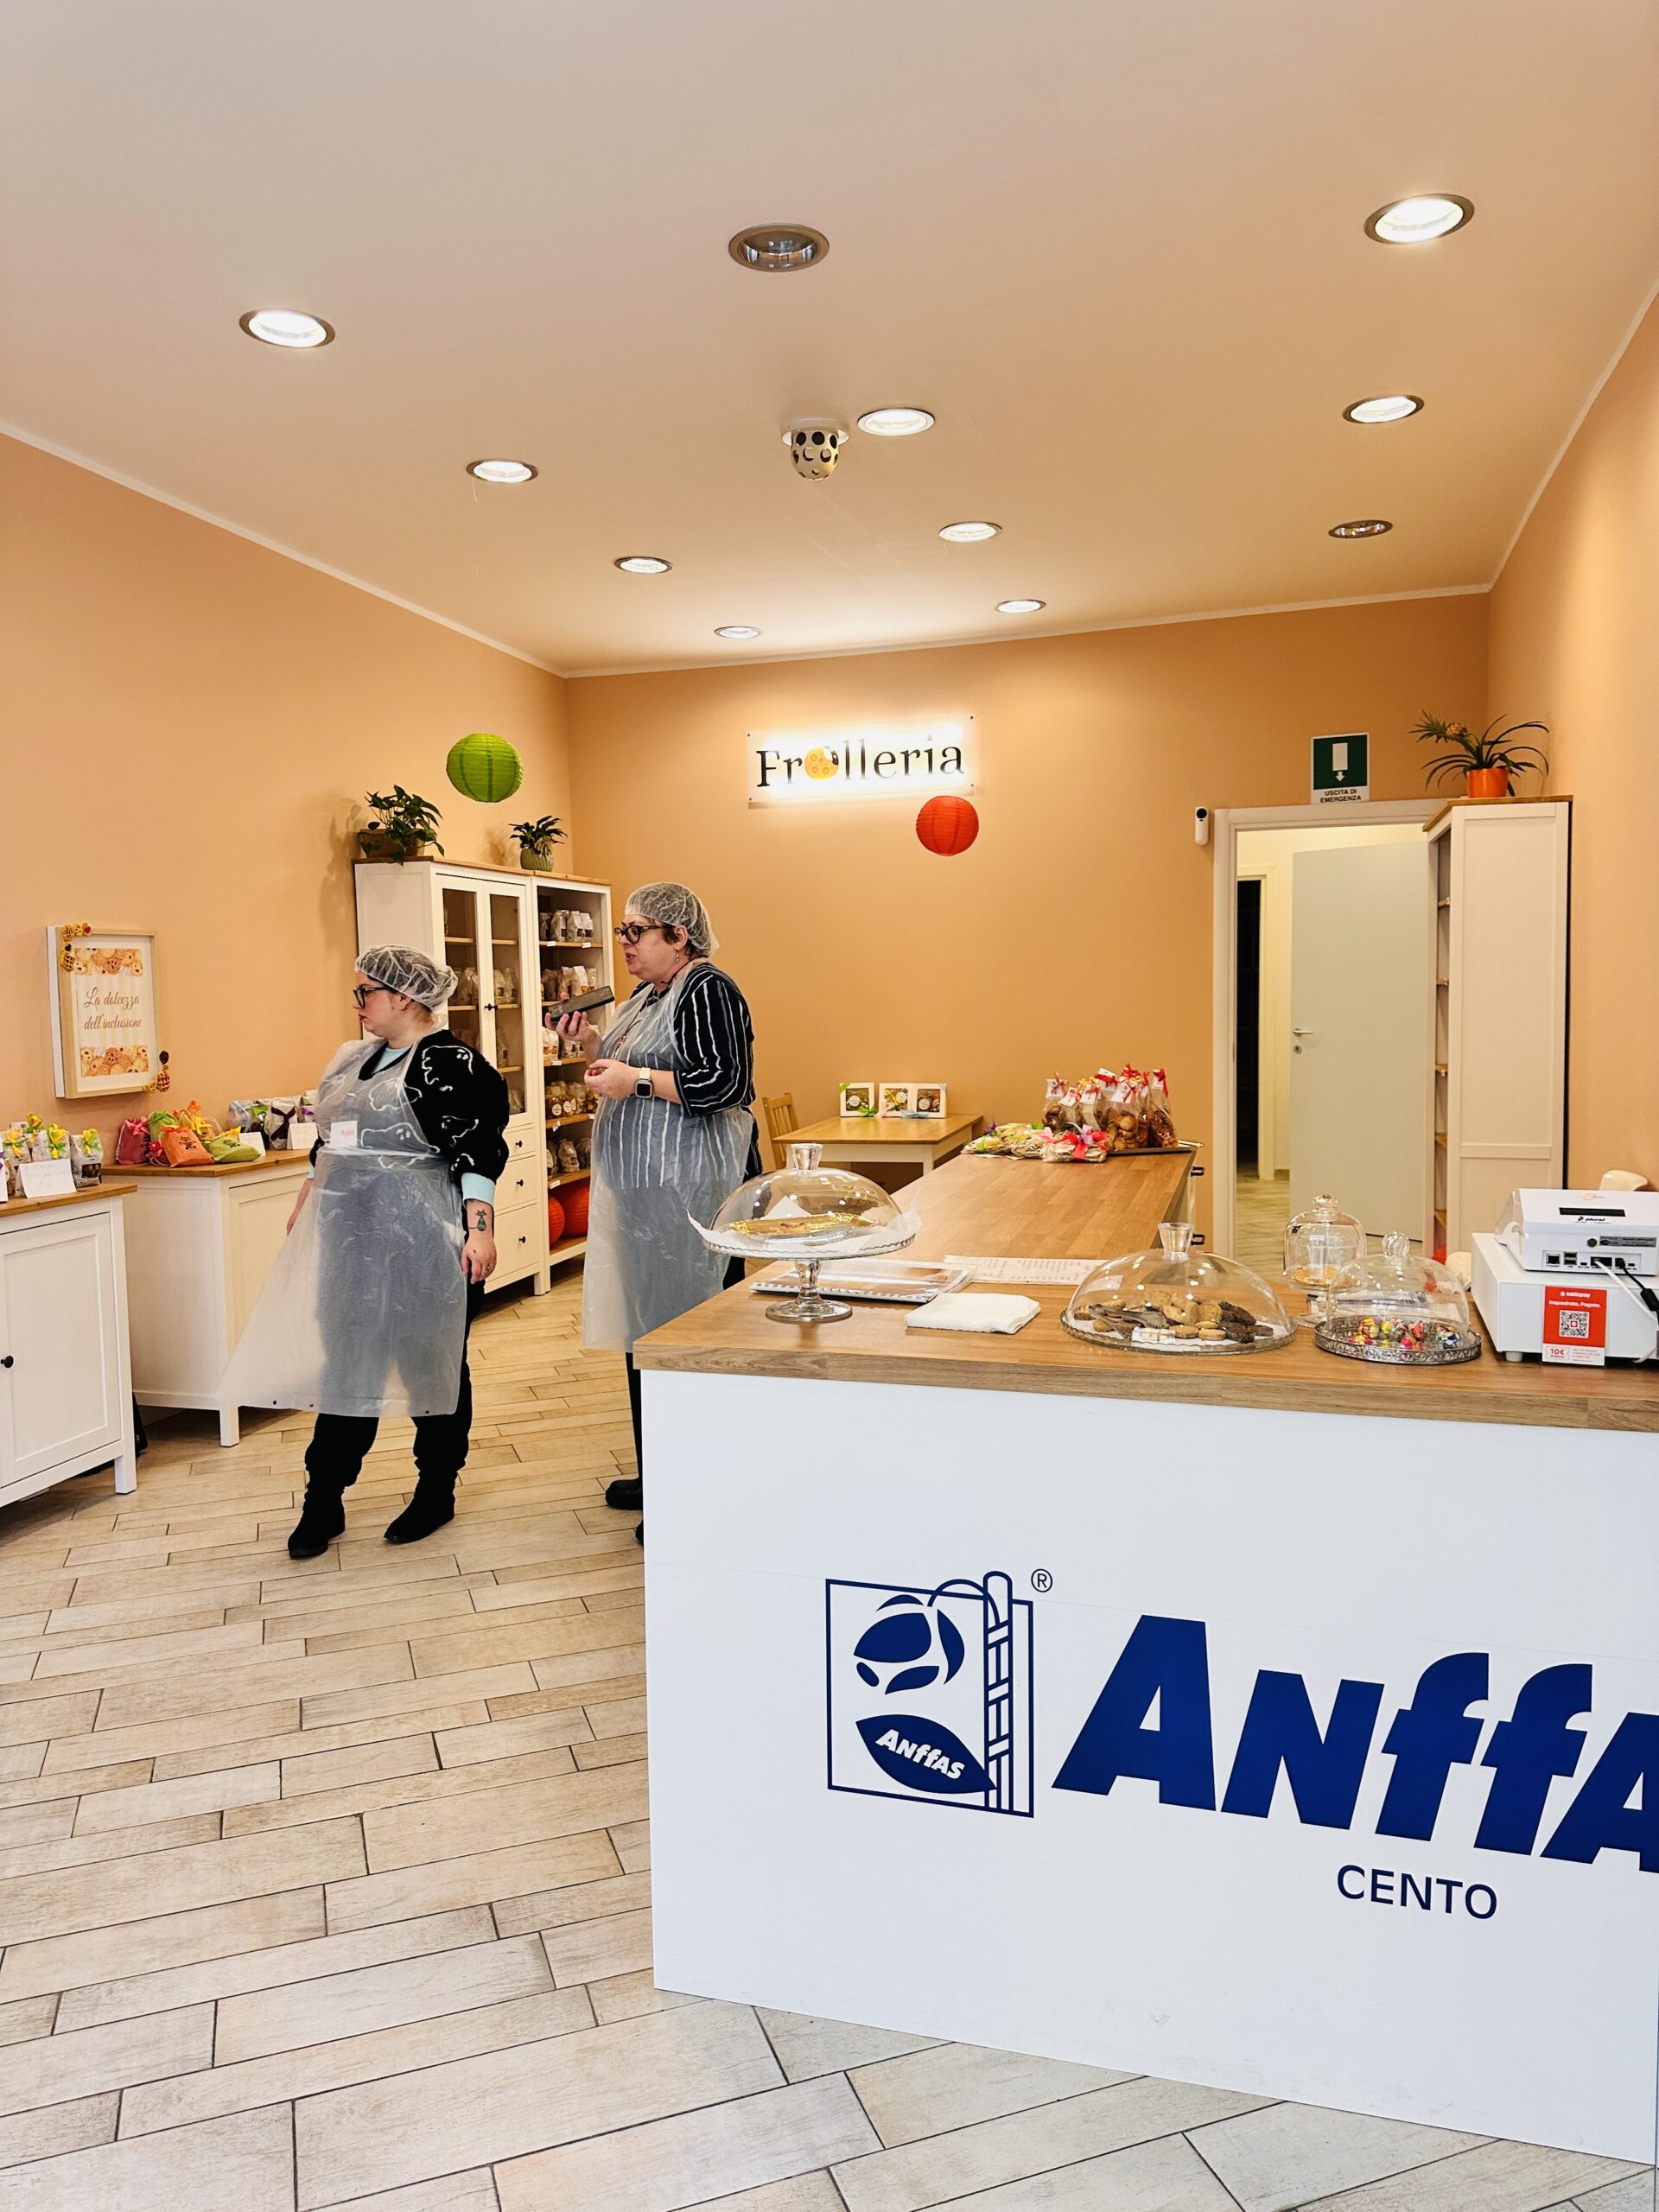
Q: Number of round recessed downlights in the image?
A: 11